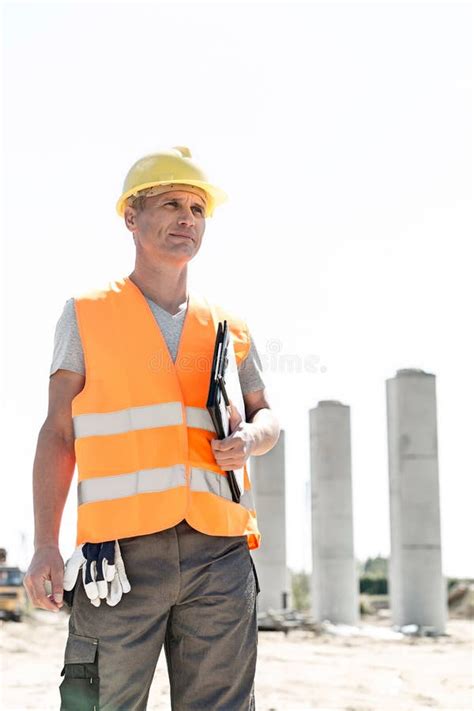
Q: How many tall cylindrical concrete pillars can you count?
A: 3